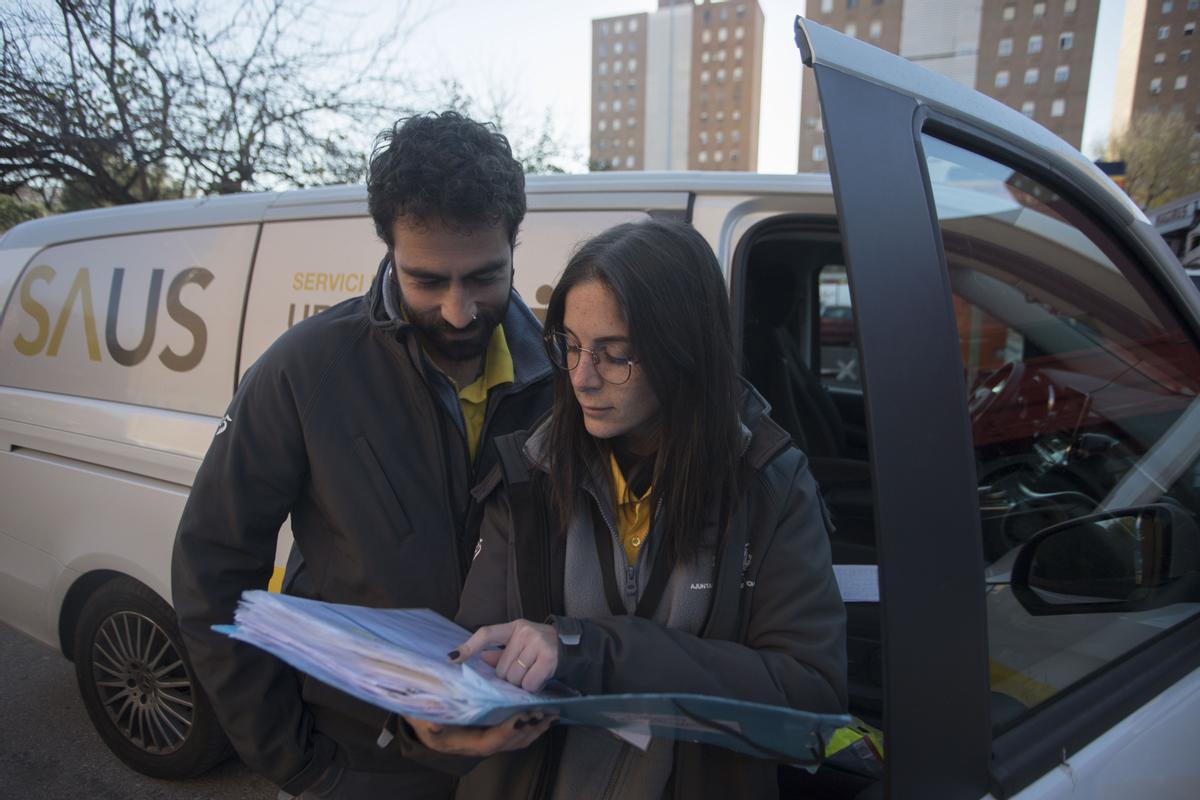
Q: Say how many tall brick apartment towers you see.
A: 3